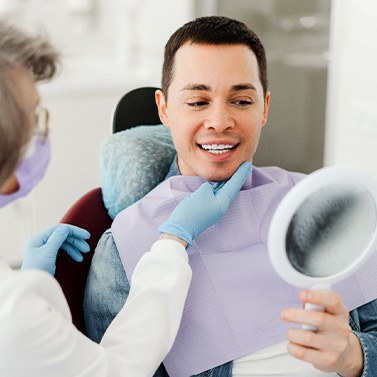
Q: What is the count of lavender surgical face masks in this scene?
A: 1